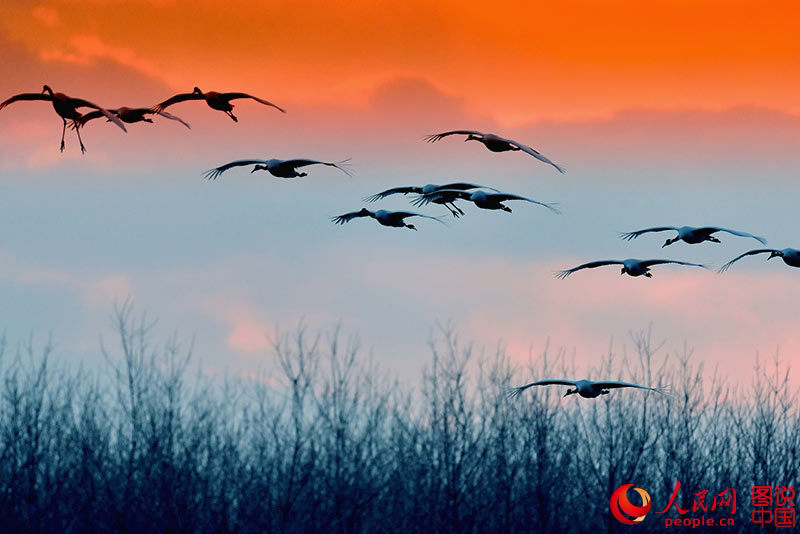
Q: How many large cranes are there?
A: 12